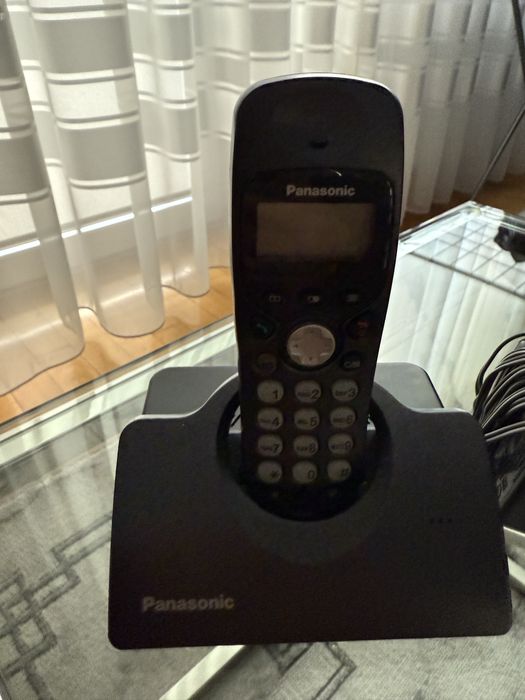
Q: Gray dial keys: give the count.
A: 12